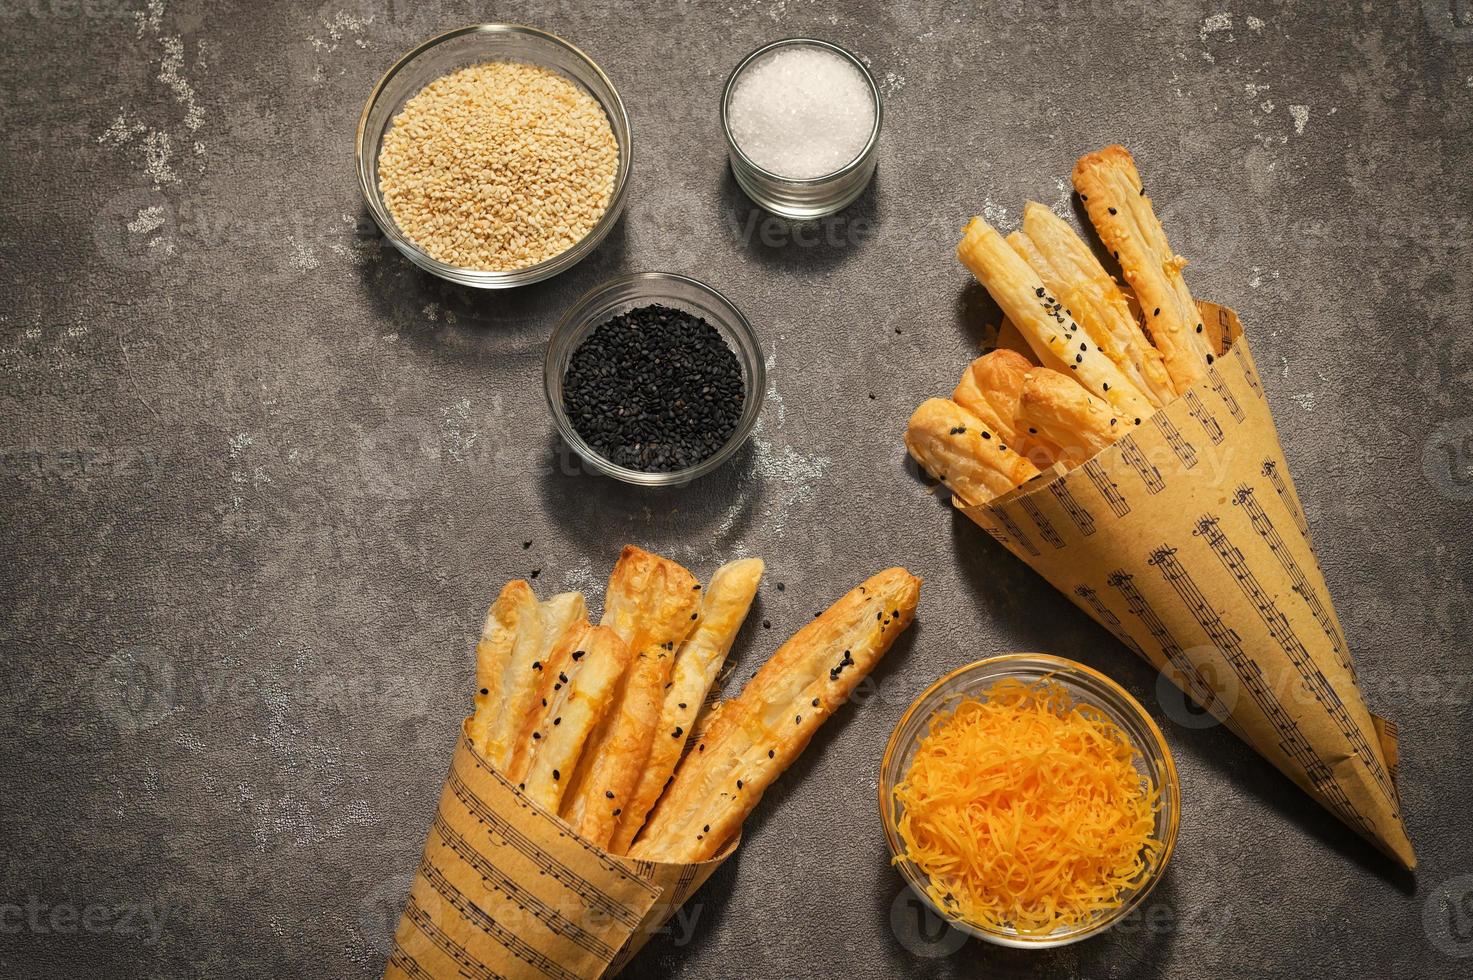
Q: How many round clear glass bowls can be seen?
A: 4